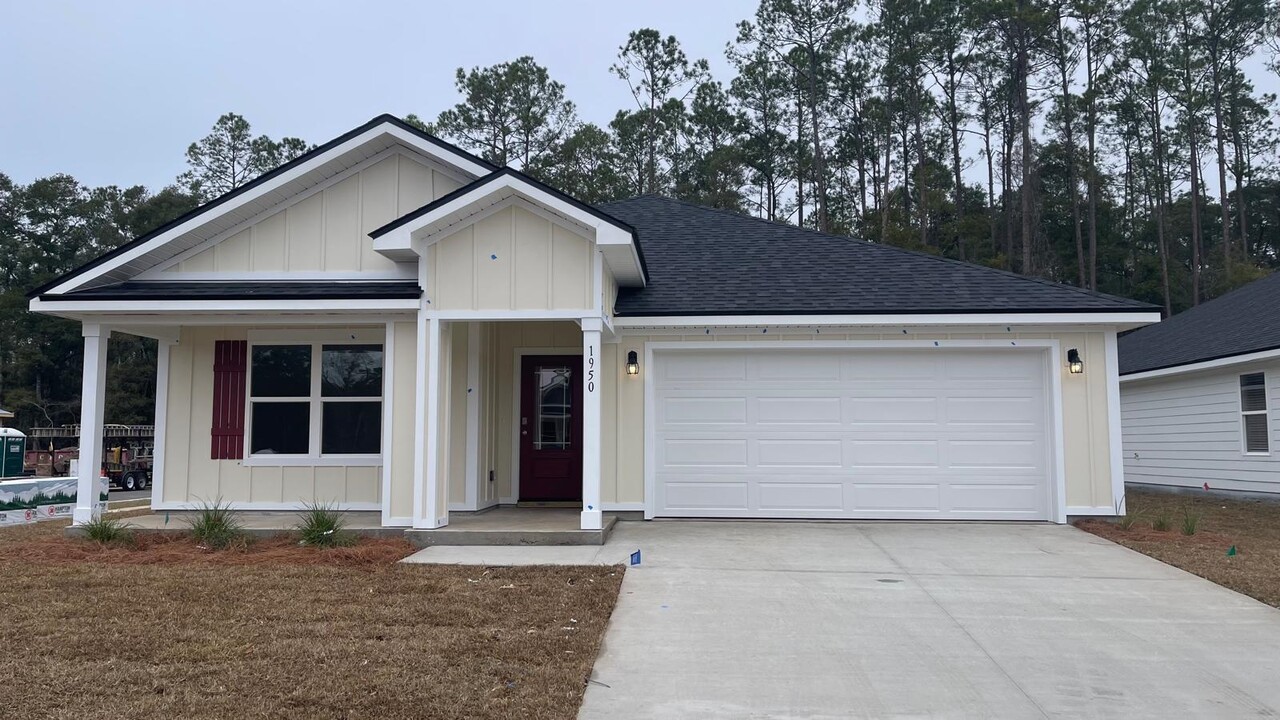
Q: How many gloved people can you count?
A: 0